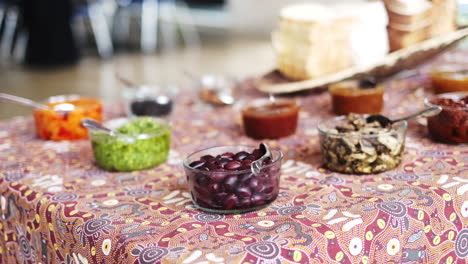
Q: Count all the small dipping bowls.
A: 10